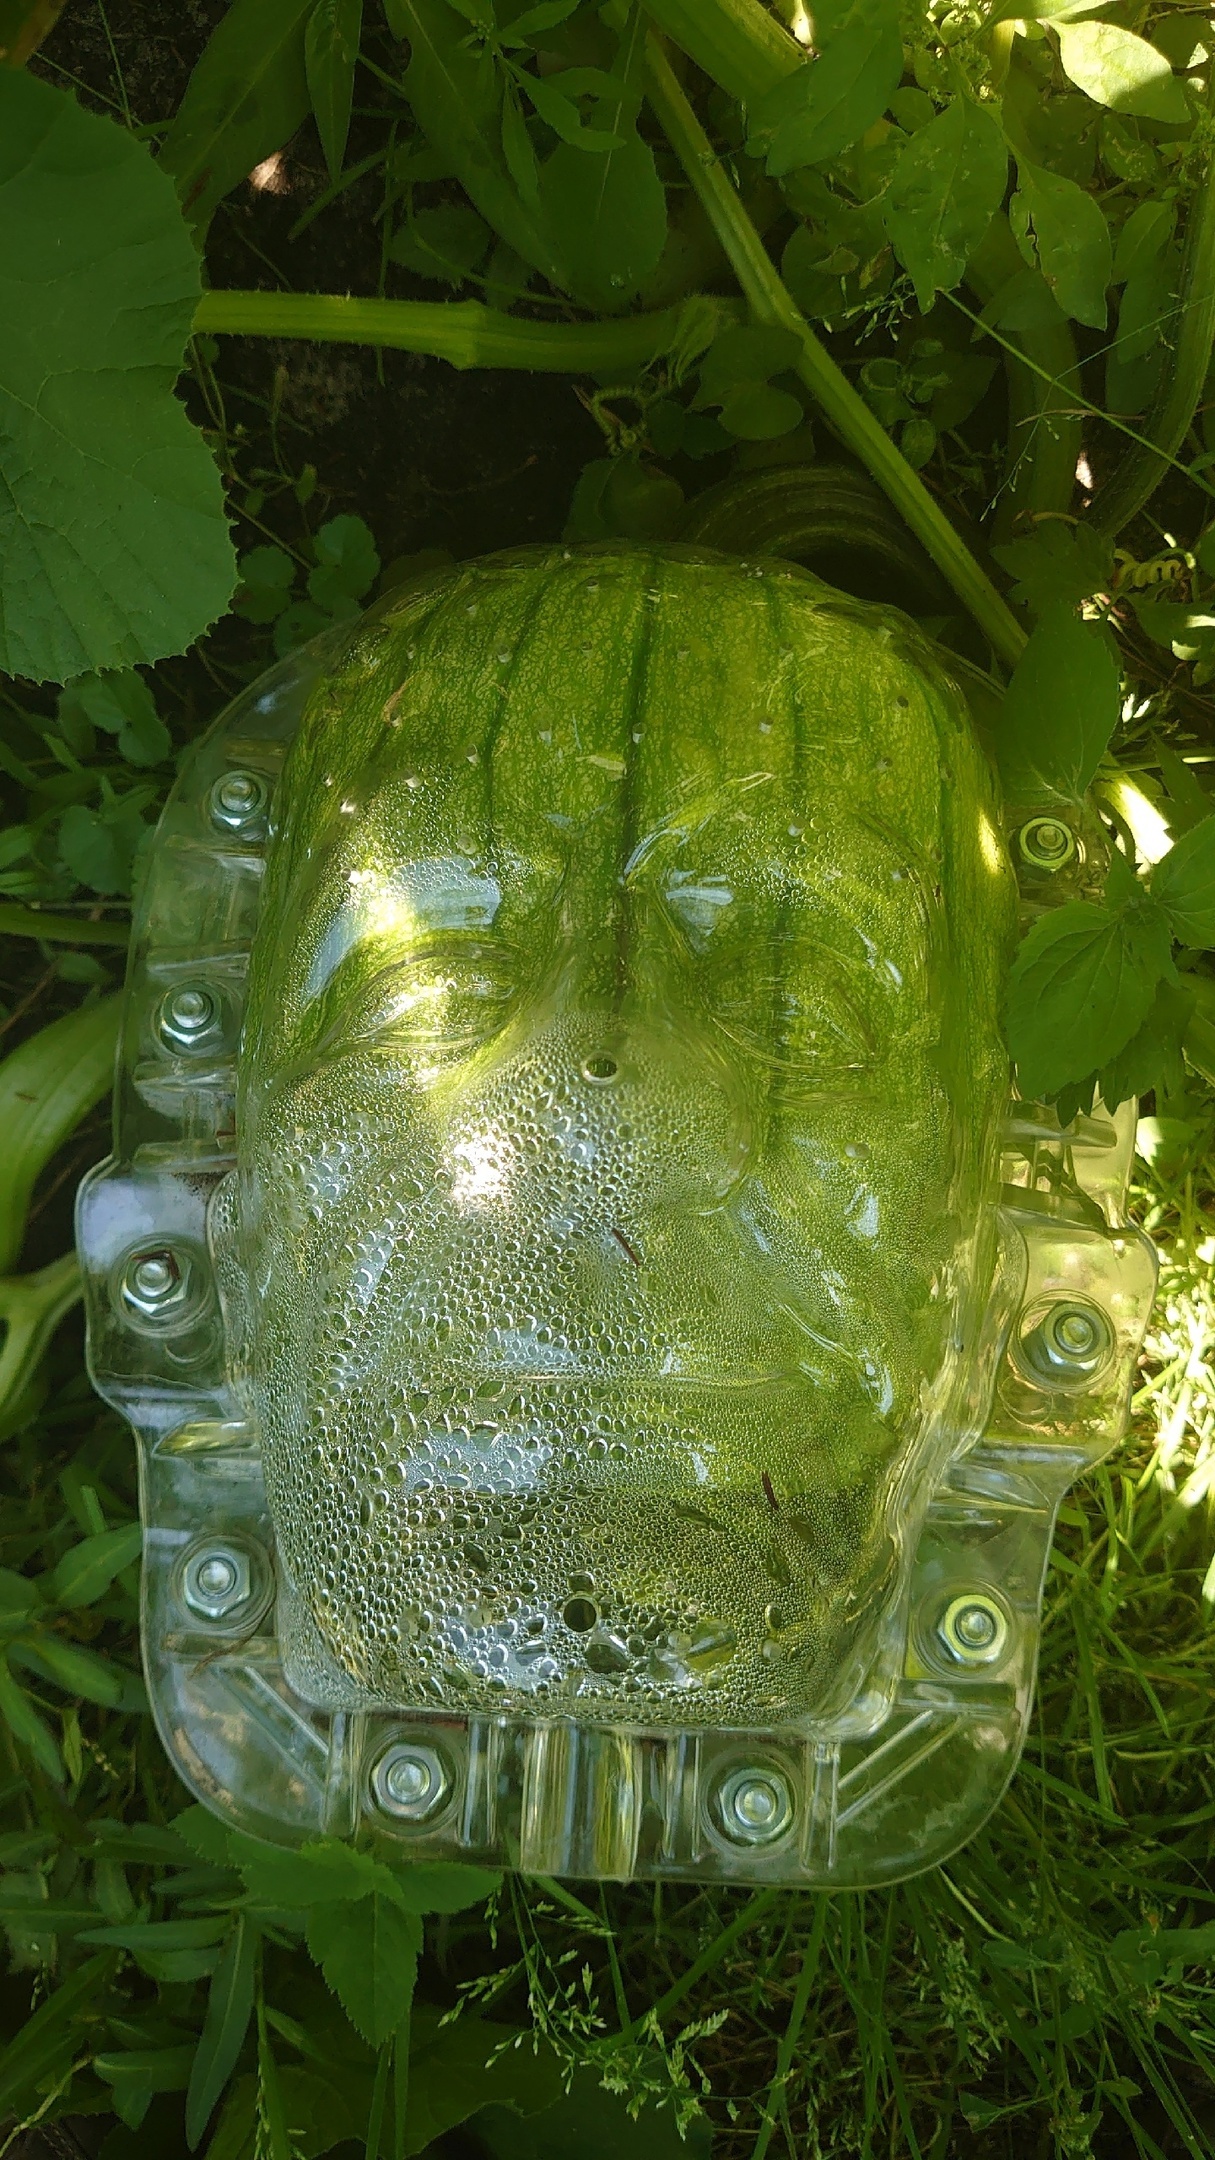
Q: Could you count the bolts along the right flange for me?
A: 3